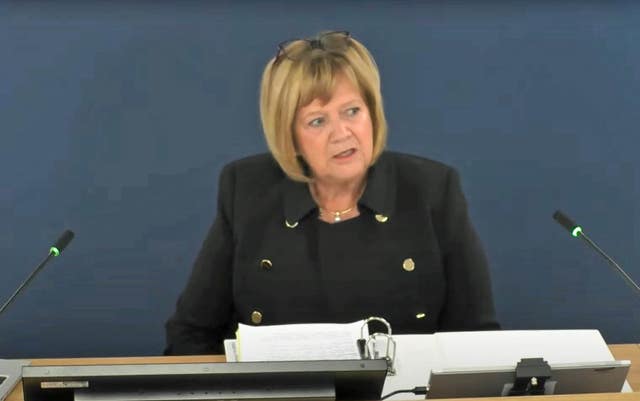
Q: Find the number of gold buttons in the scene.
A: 6